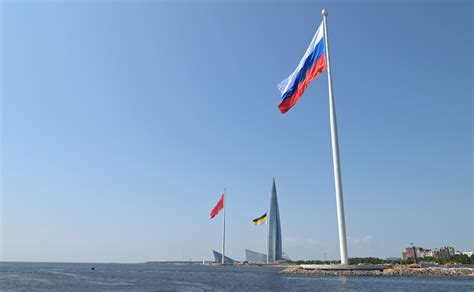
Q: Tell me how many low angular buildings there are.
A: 2